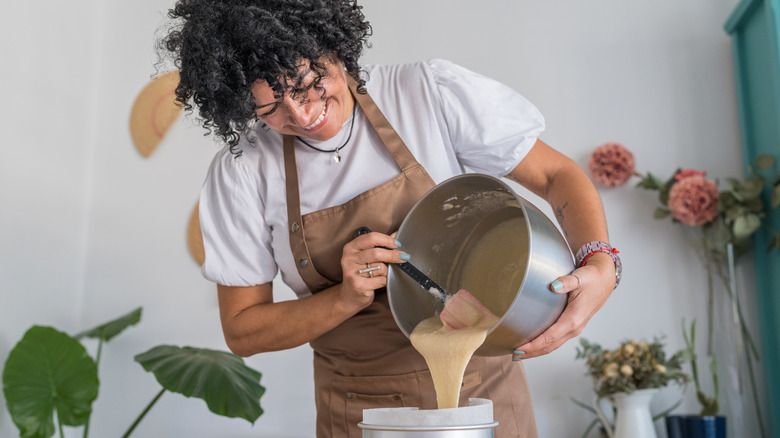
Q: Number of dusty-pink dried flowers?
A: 2